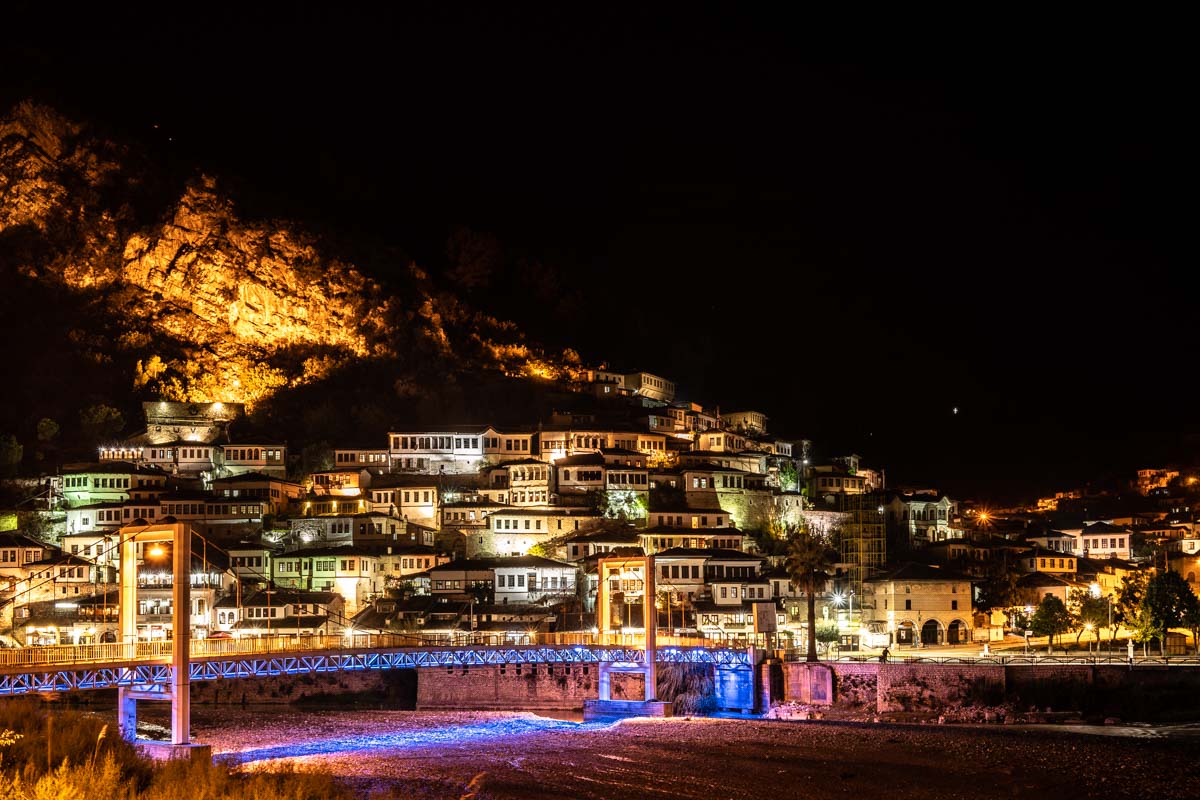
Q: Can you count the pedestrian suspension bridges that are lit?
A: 1